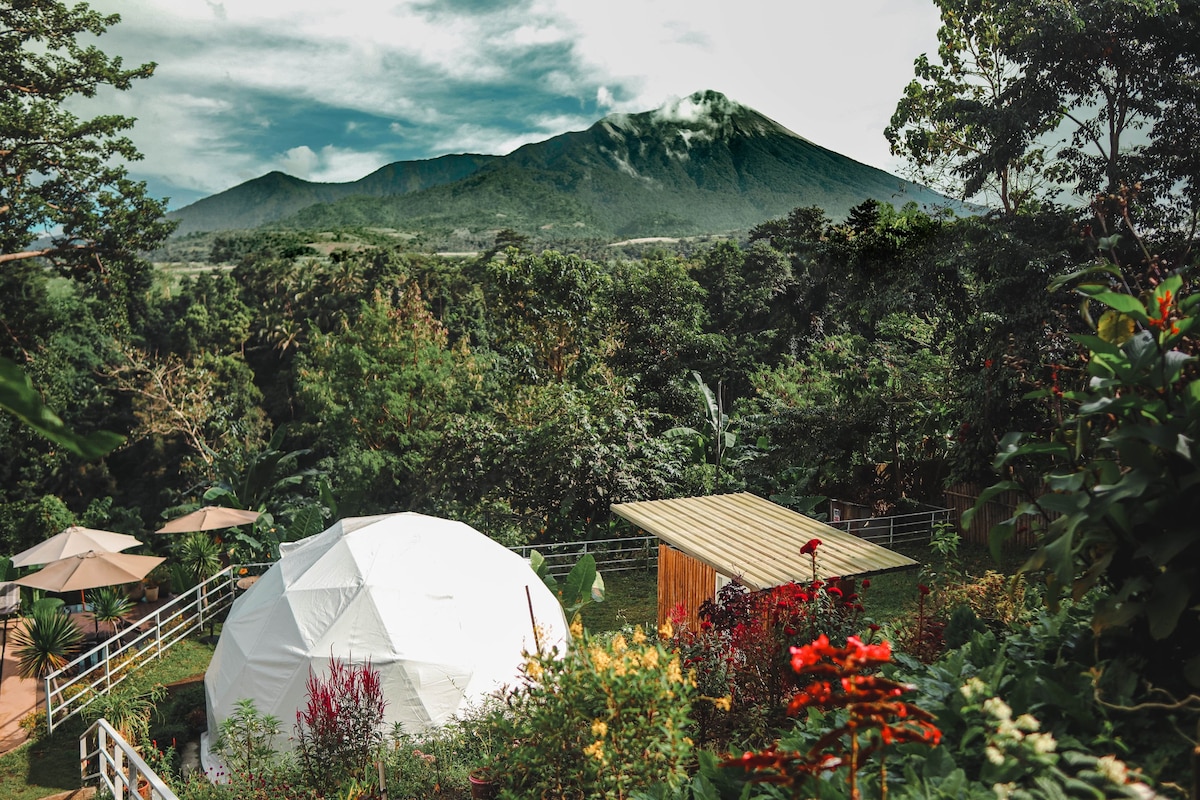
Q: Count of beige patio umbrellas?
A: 3